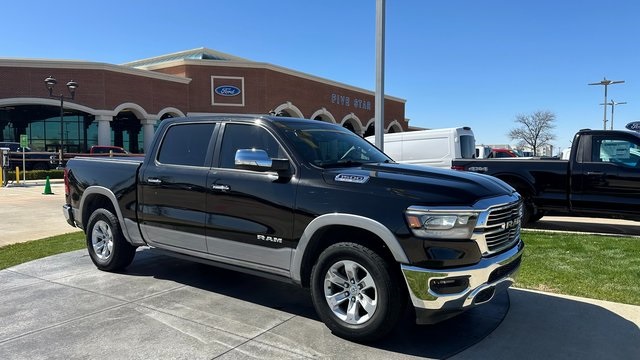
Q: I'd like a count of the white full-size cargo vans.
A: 1